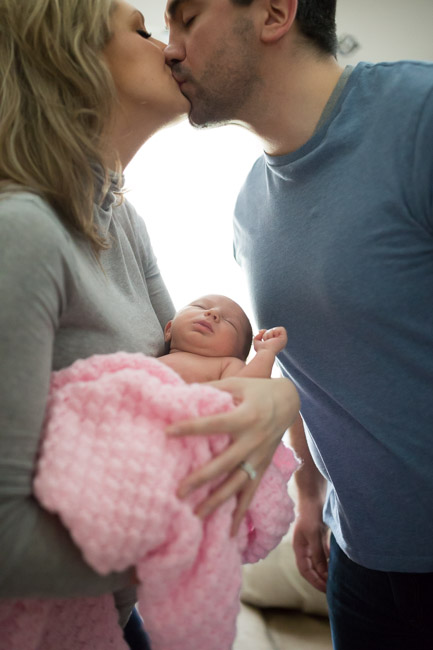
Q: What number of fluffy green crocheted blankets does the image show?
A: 0